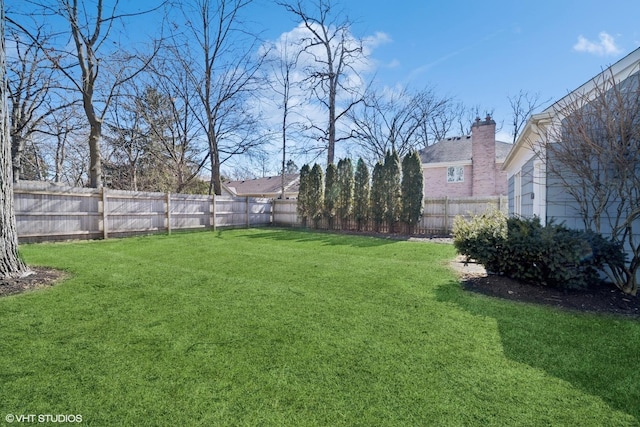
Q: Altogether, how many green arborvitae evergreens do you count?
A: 8